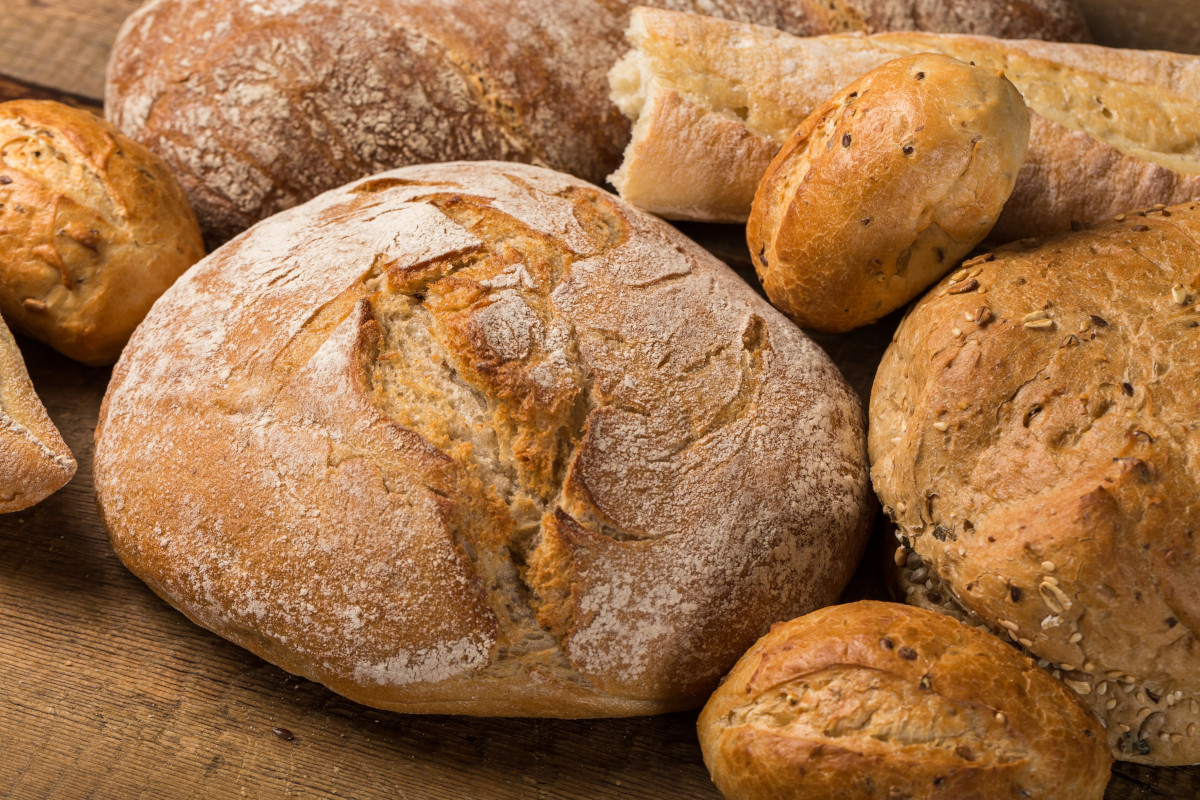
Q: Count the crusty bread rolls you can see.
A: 3